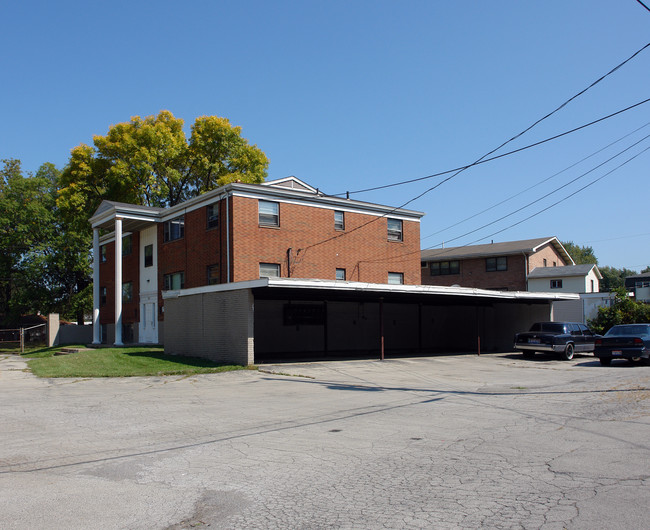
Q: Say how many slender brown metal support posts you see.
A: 2